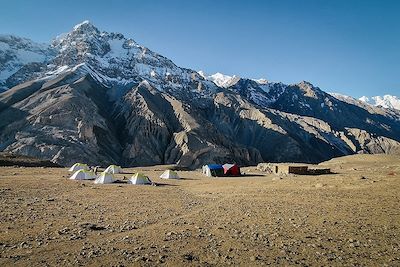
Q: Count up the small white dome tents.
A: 6